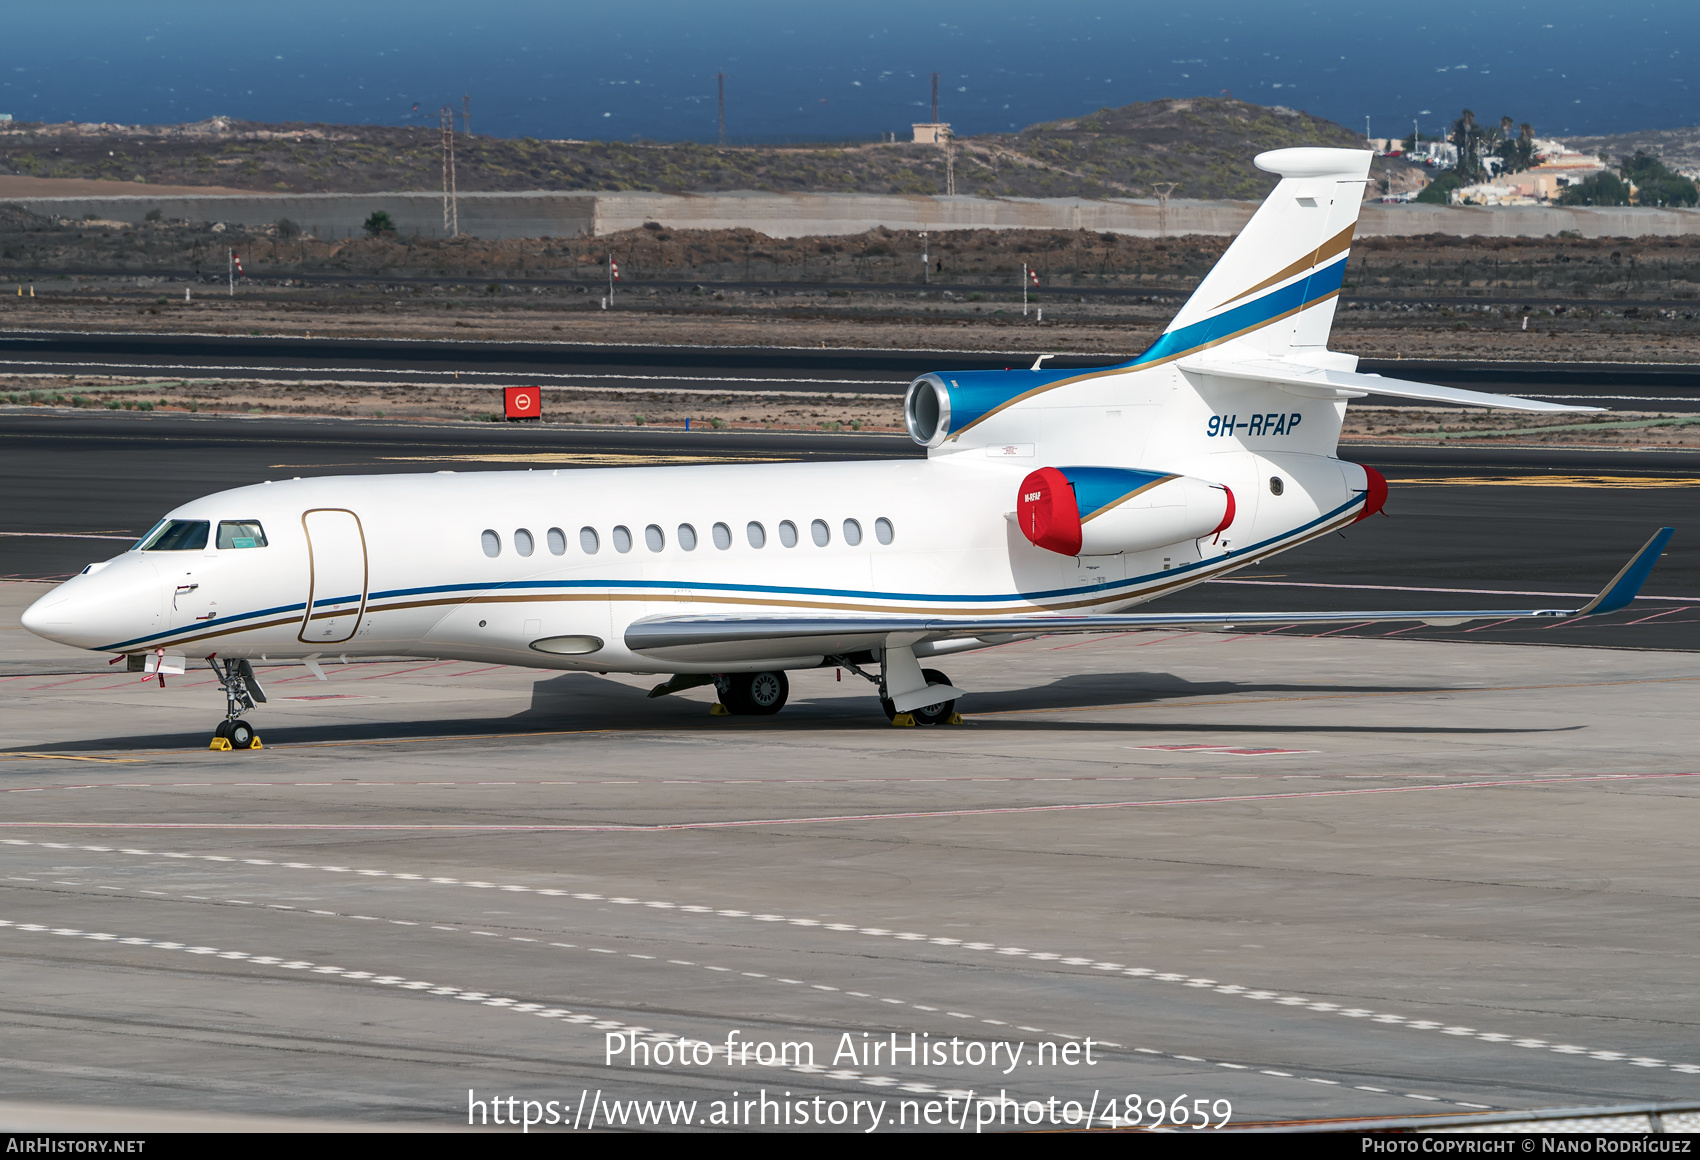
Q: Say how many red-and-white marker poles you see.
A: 3